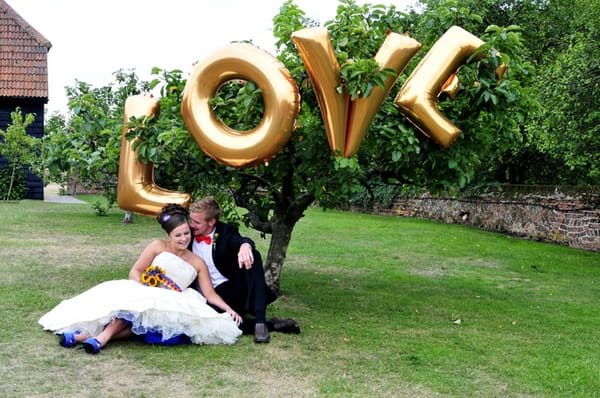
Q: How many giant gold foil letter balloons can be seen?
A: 4